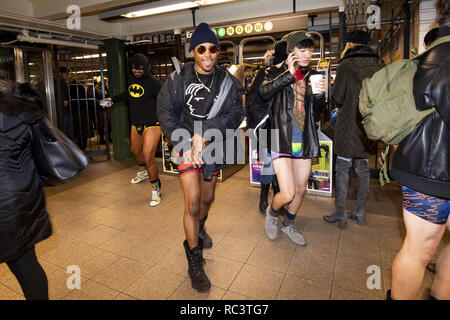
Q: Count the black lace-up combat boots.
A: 2